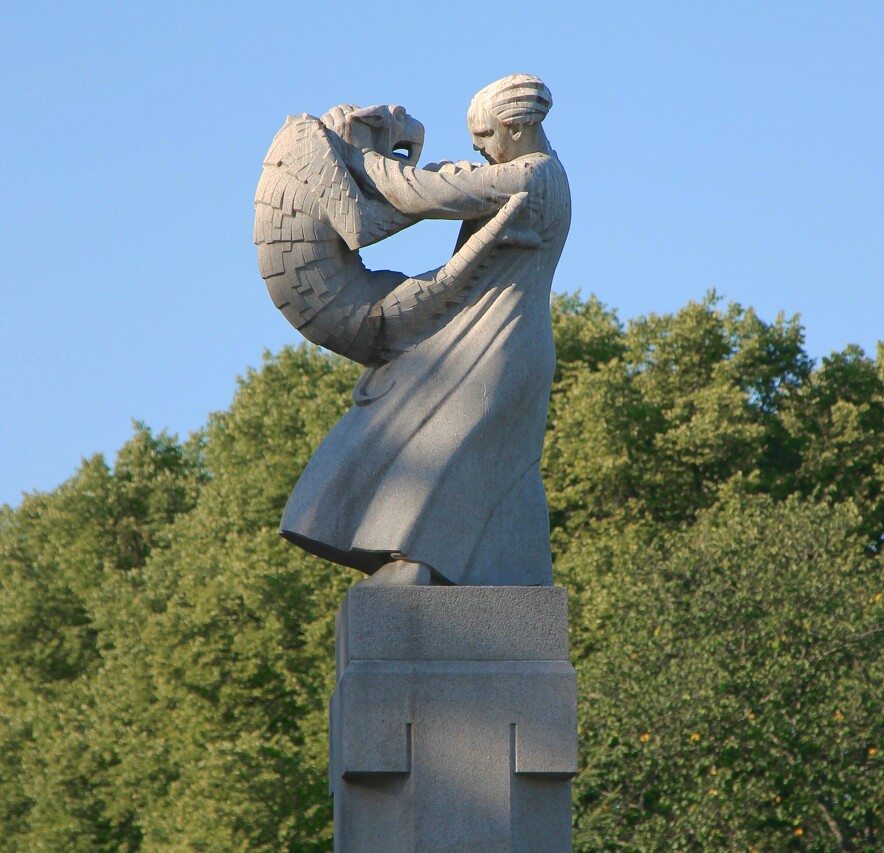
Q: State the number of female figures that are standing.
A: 1